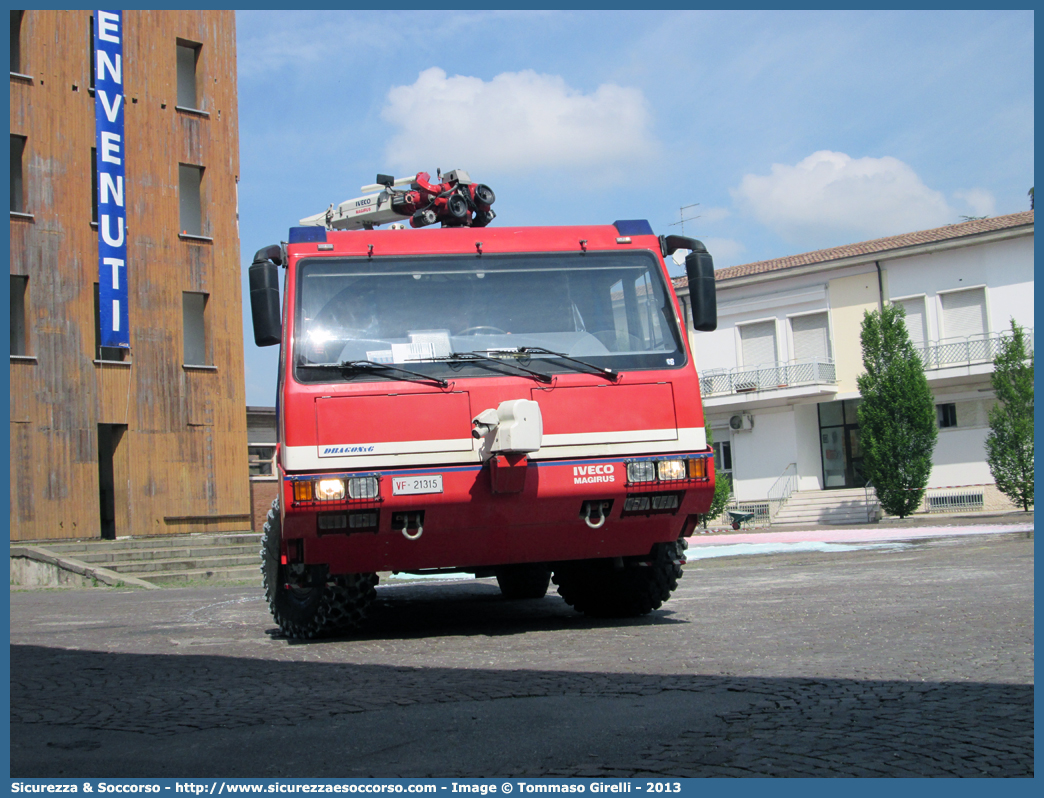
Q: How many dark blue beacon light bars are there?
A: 2